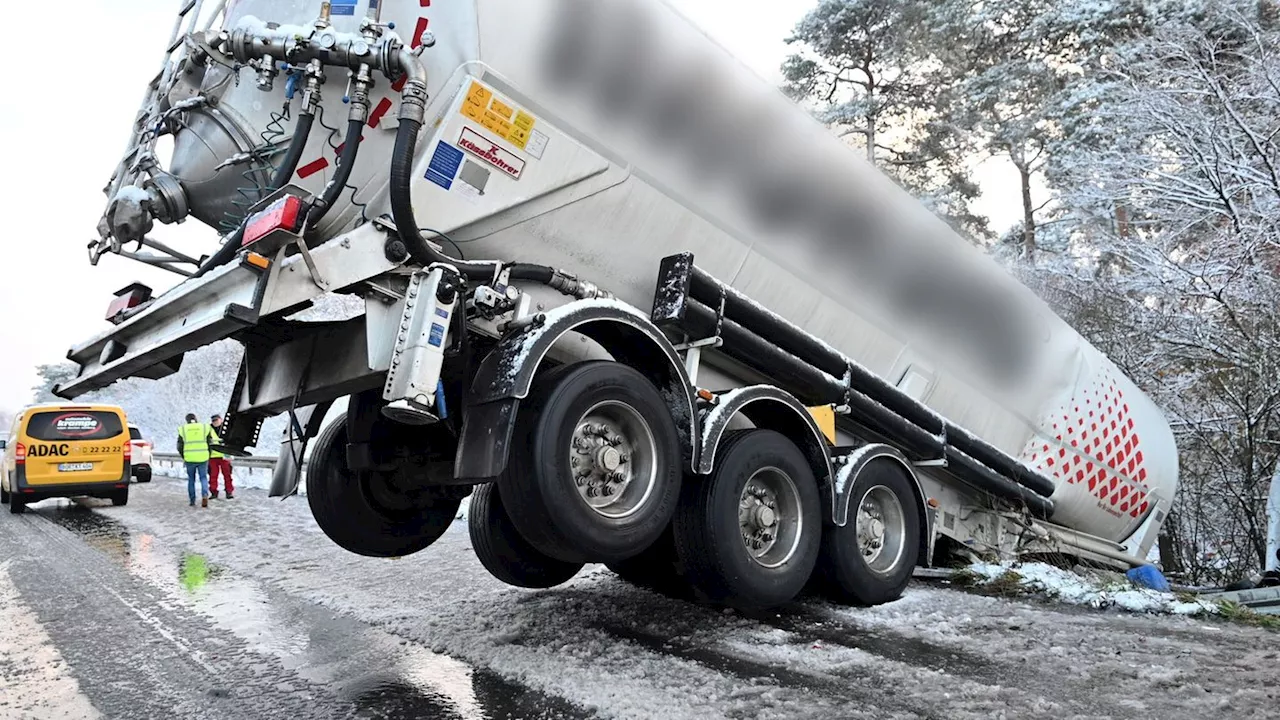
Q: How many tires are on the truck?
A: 6